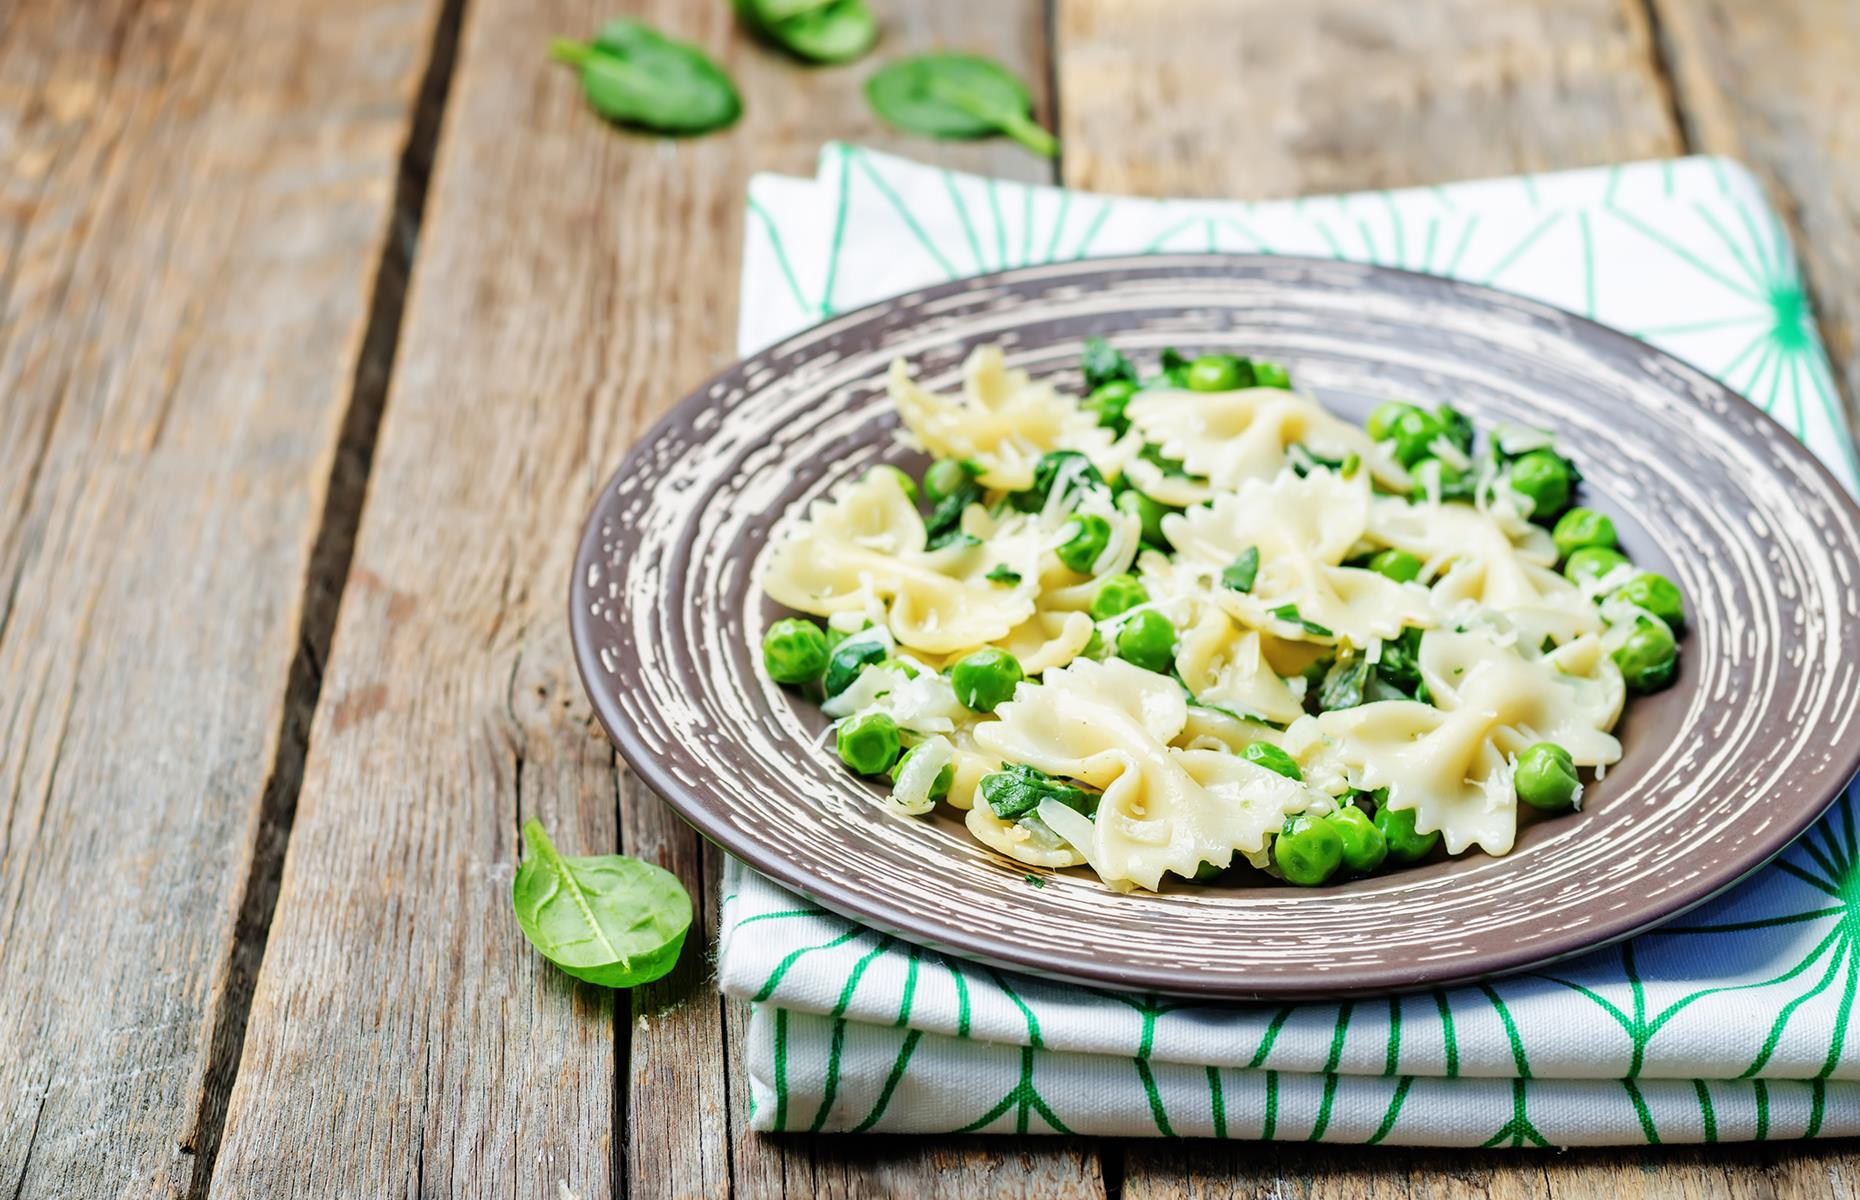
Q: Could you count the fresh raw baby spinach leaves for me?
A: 4